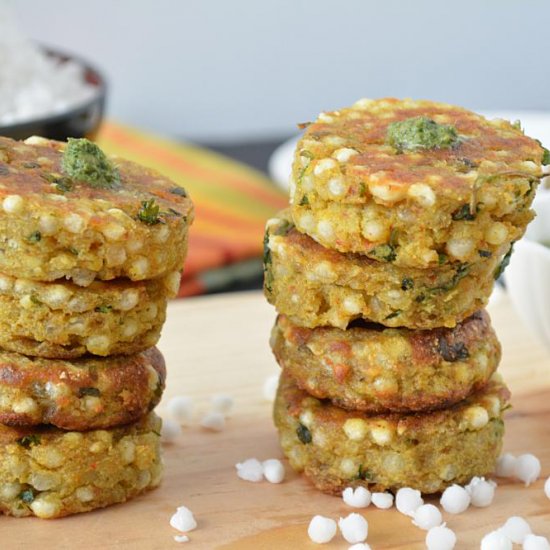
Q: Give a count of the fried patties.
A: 8